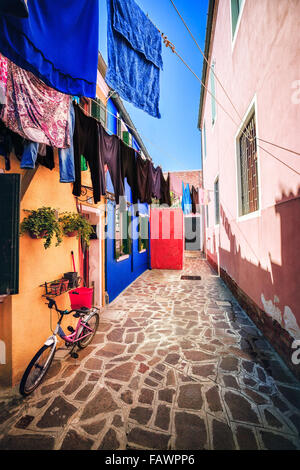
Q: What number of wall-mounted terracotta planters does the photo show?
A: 2